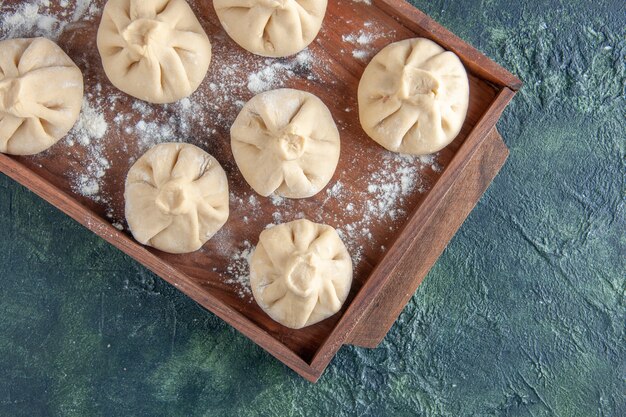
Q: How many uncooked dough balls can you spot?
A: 7